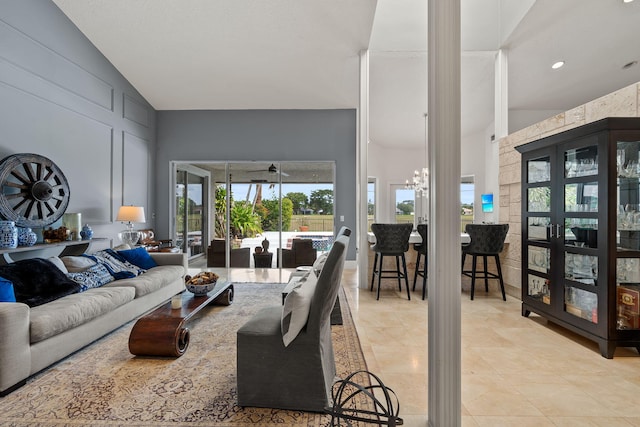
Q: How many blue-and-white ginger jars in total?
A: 3